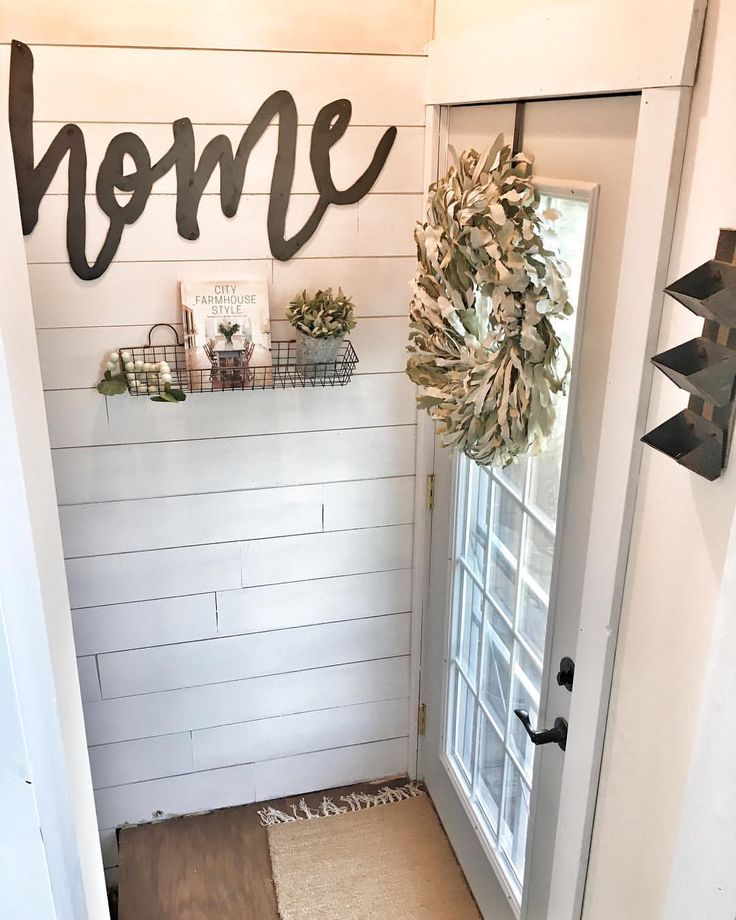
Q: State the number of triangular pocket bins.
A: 3